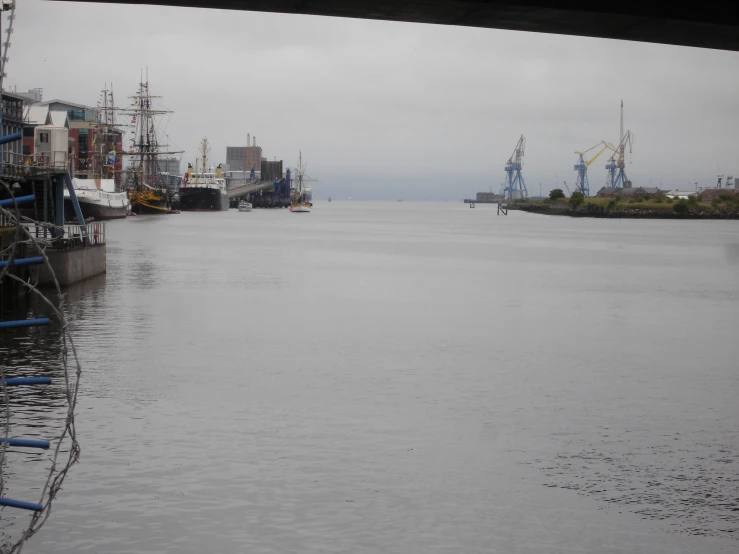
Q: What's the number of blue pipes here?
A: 7